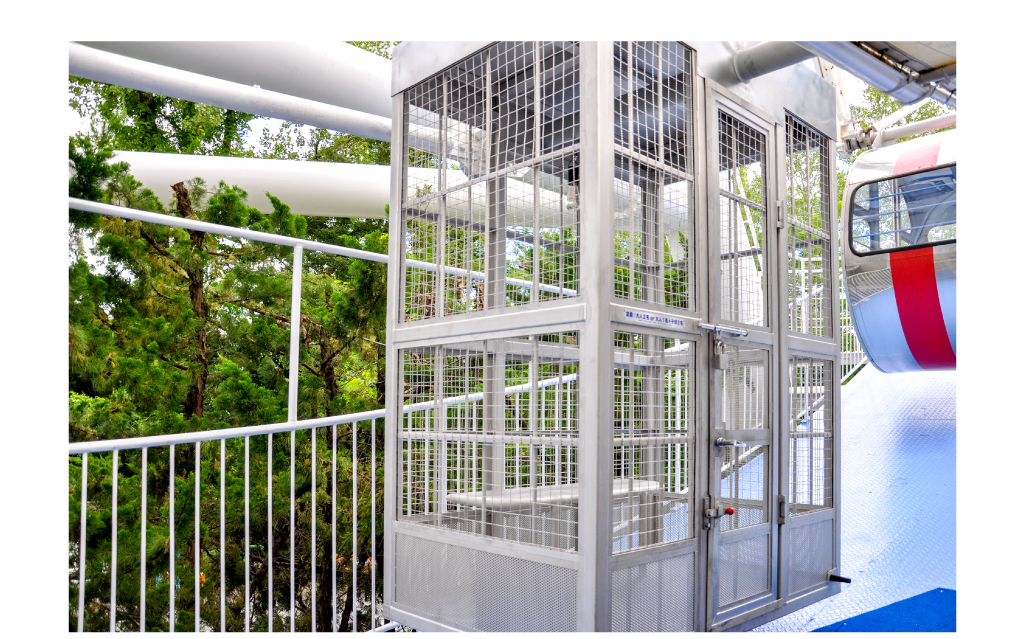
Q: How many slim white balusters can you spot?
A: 13